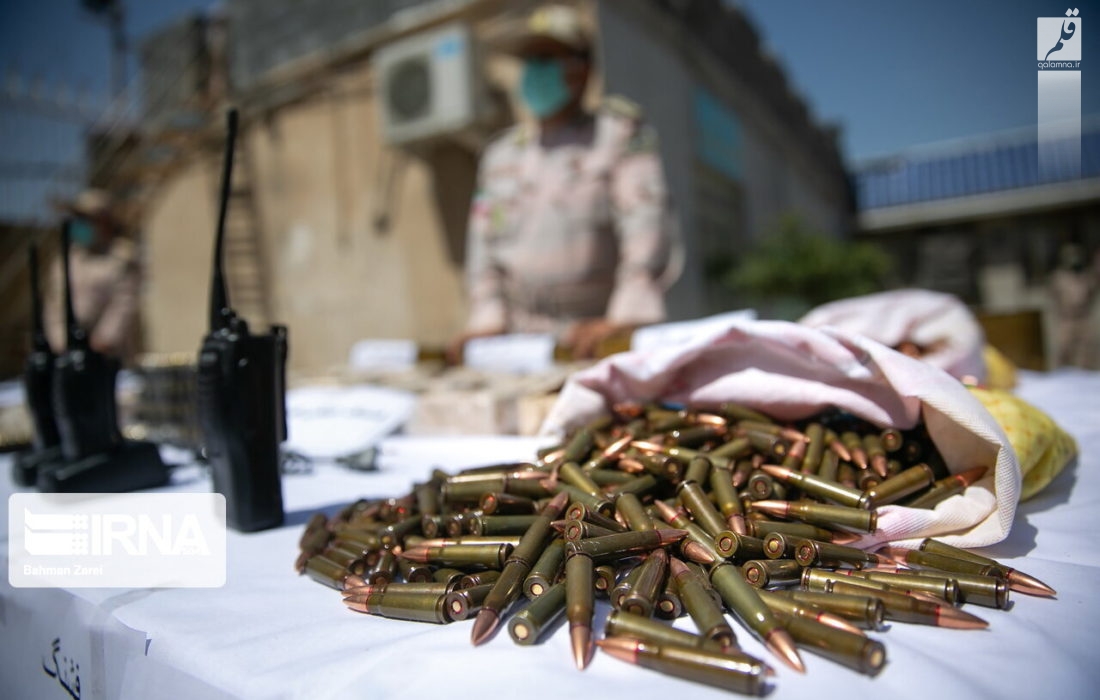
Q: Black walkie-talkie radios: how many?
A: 3